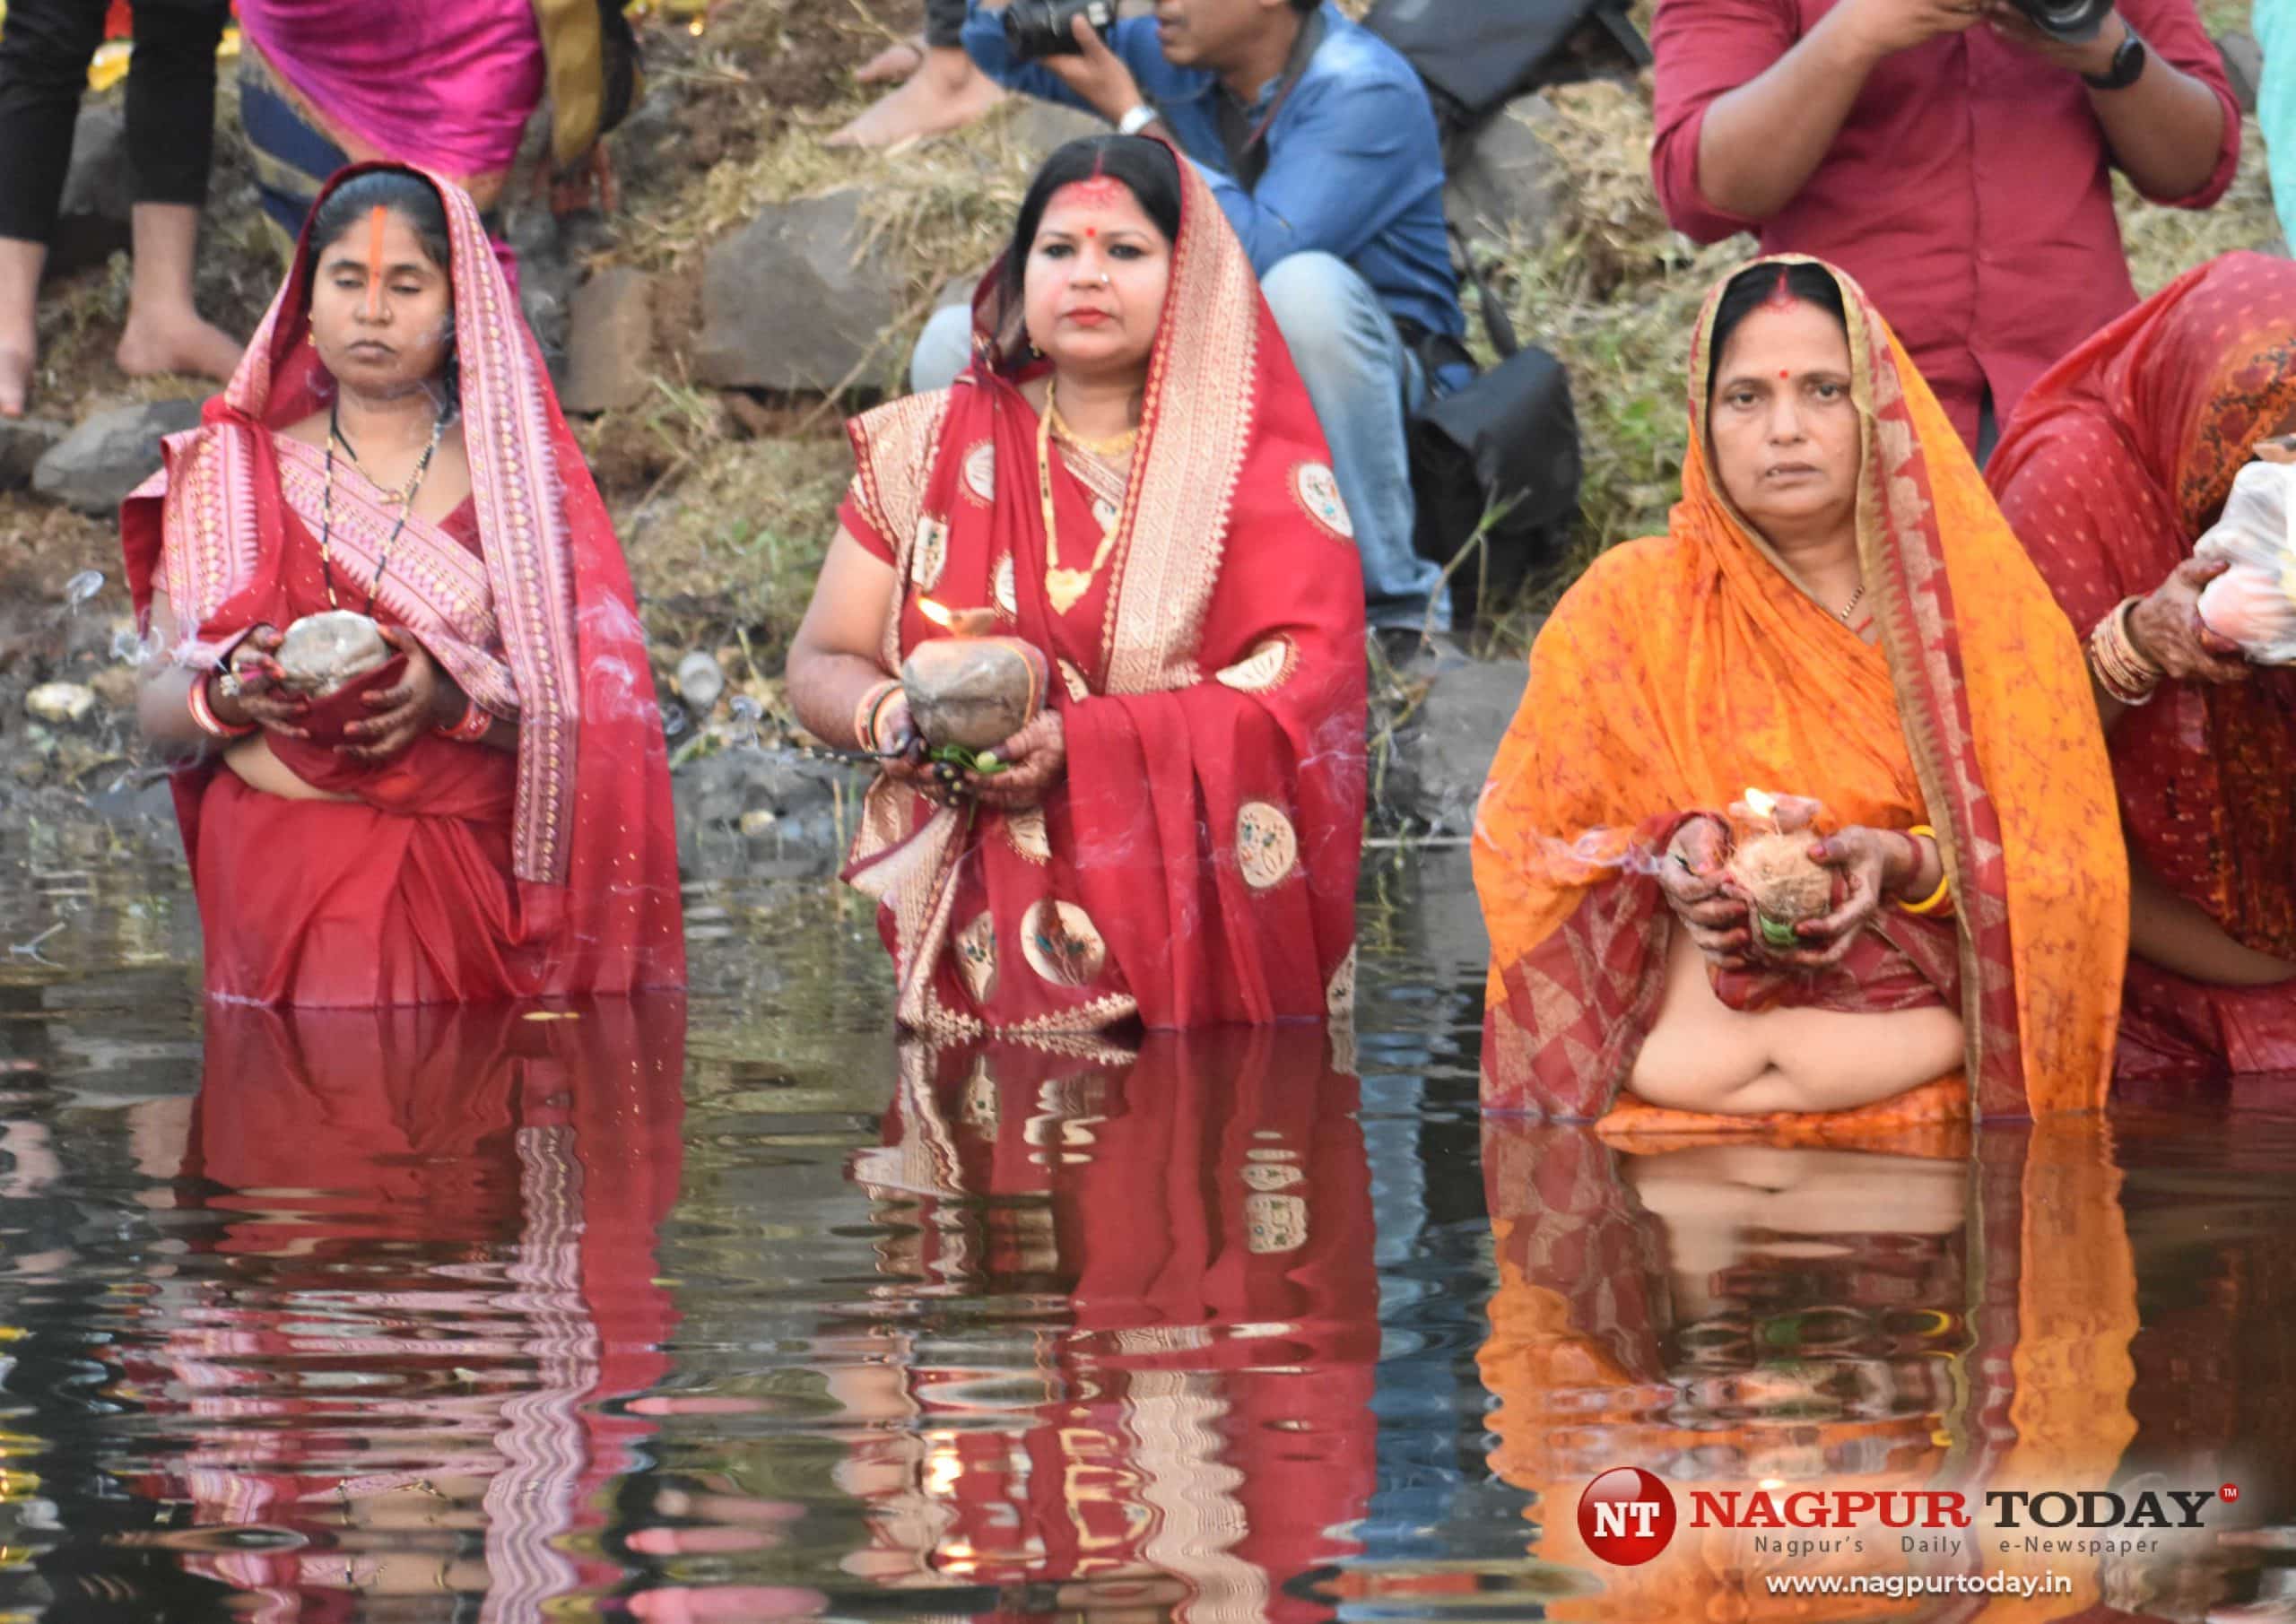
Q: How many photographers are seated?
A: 1